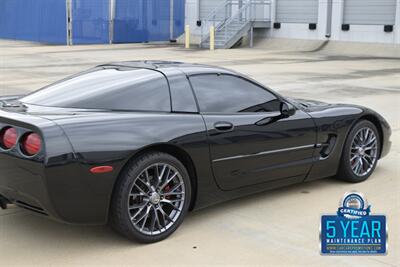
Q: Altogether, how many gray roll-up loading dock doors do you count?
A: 3